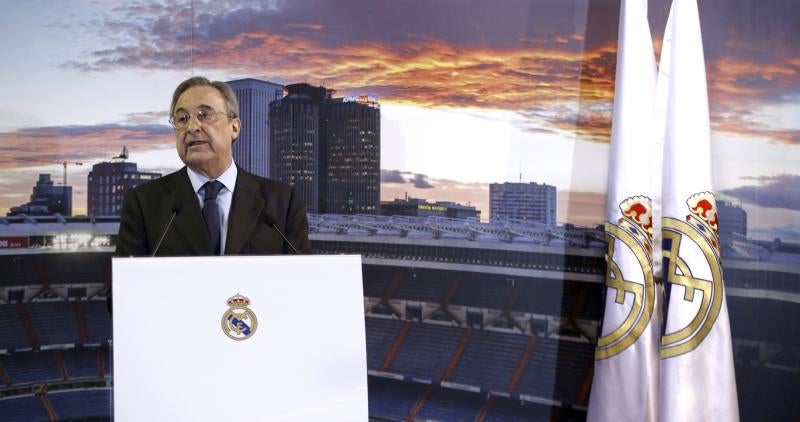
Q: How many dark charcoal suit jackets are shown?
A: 1